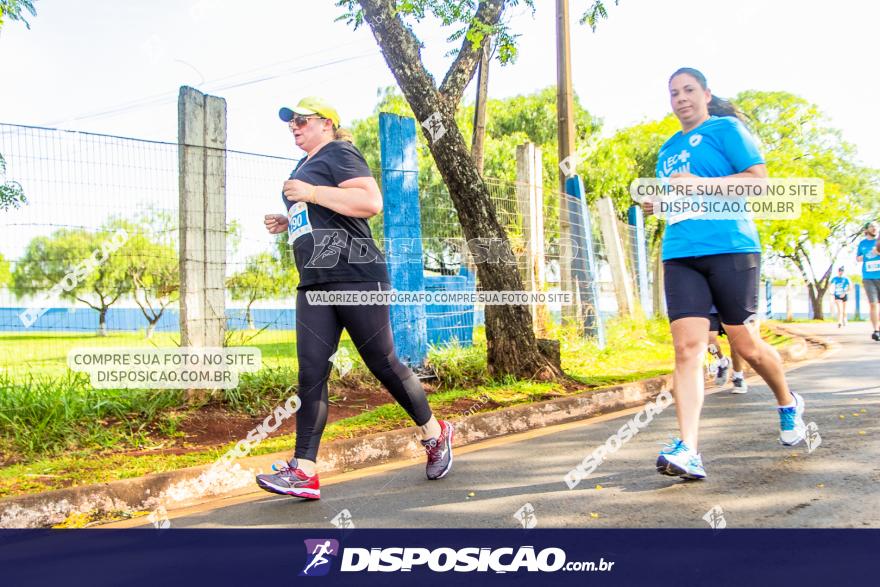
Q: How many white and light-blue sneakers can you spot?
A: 2